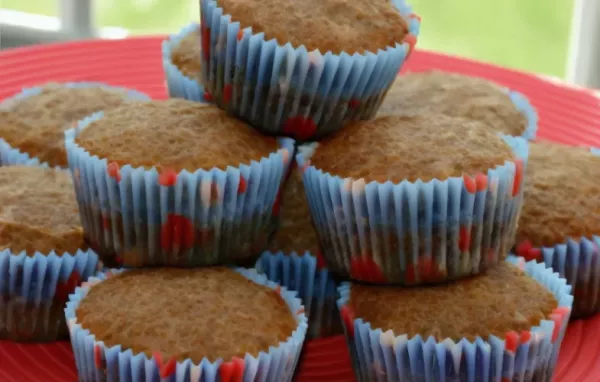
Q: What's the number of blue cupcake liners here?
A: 11